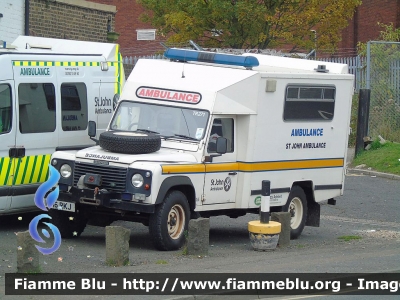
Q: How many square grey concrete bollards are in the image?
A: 4